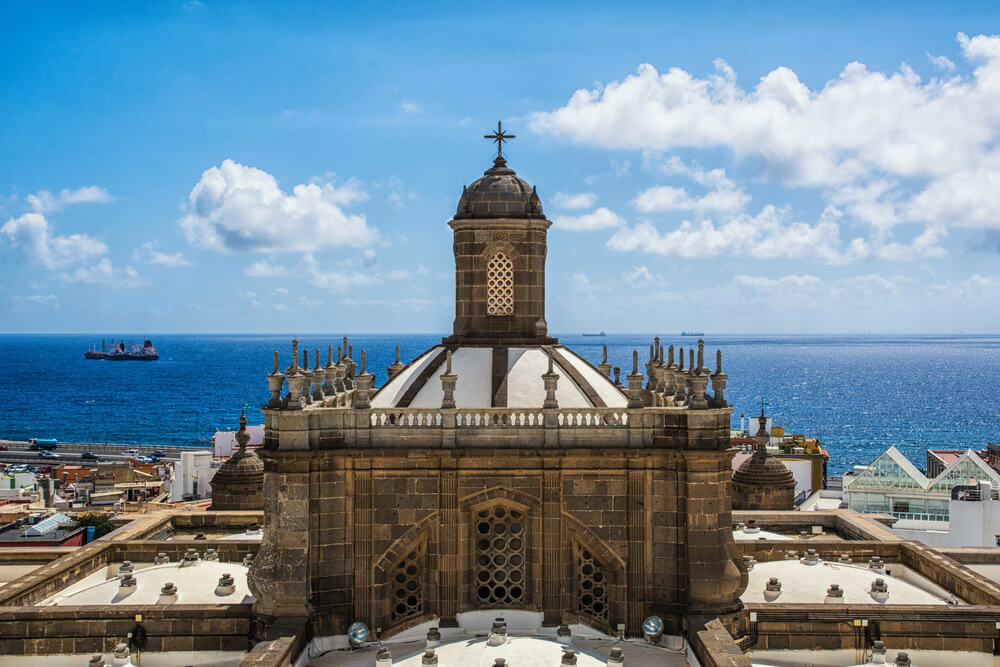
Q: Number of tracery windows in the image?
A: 4